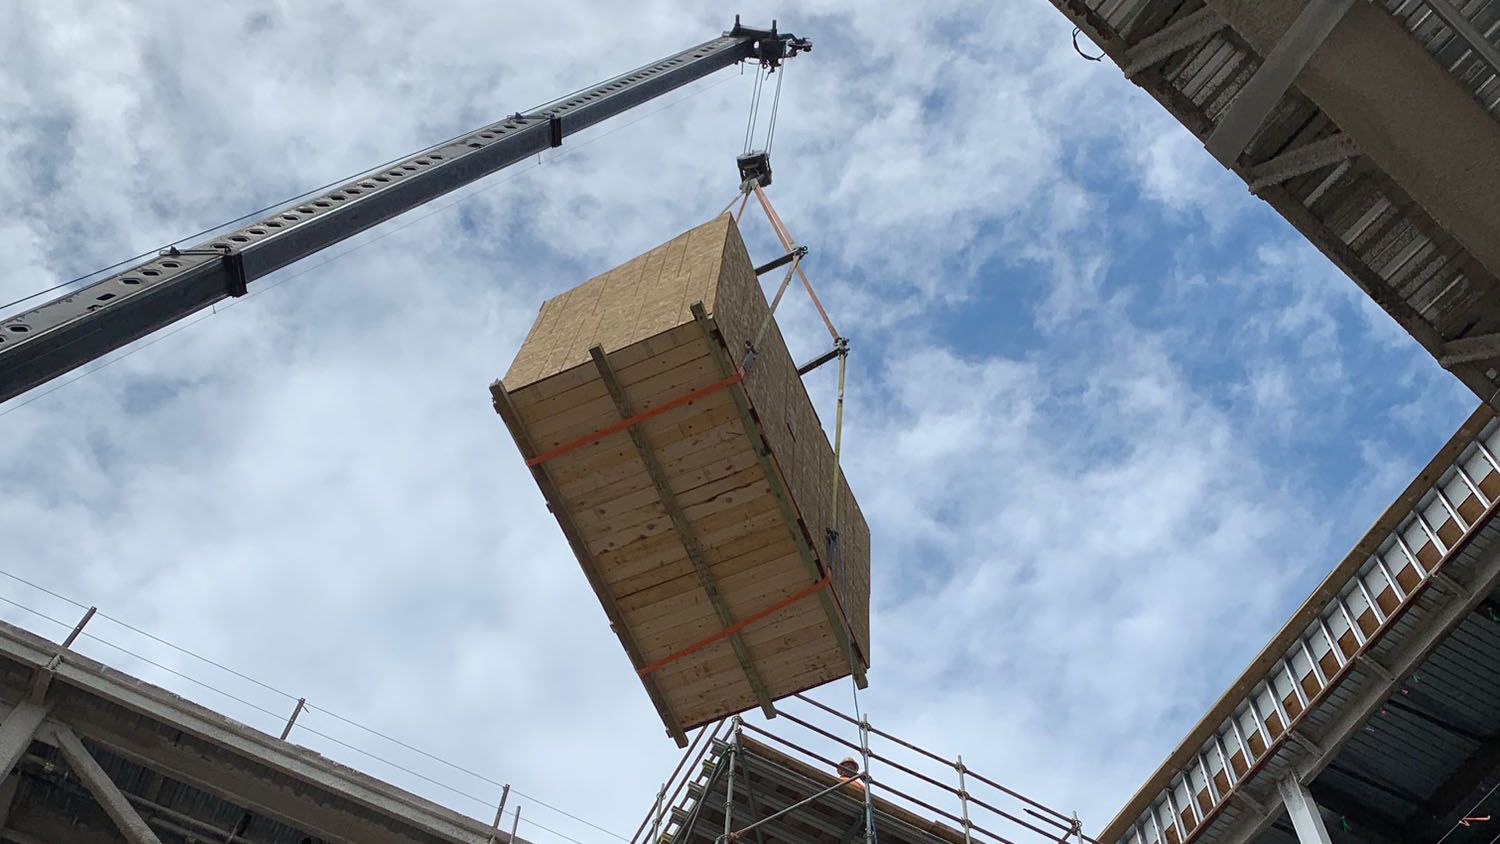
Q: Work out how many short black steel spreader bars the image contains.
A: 2